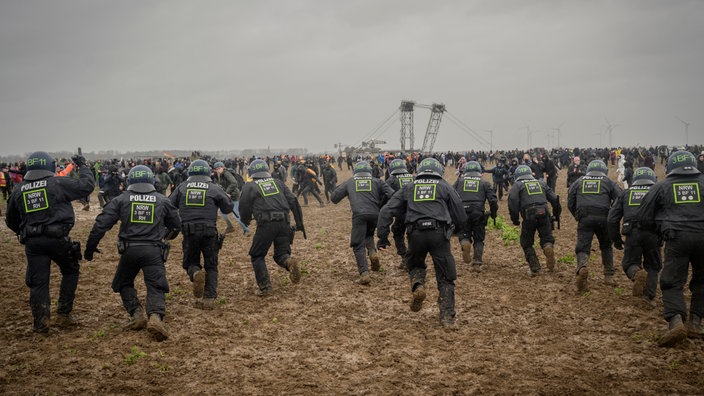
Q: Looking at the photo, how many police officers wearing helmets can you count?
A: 12